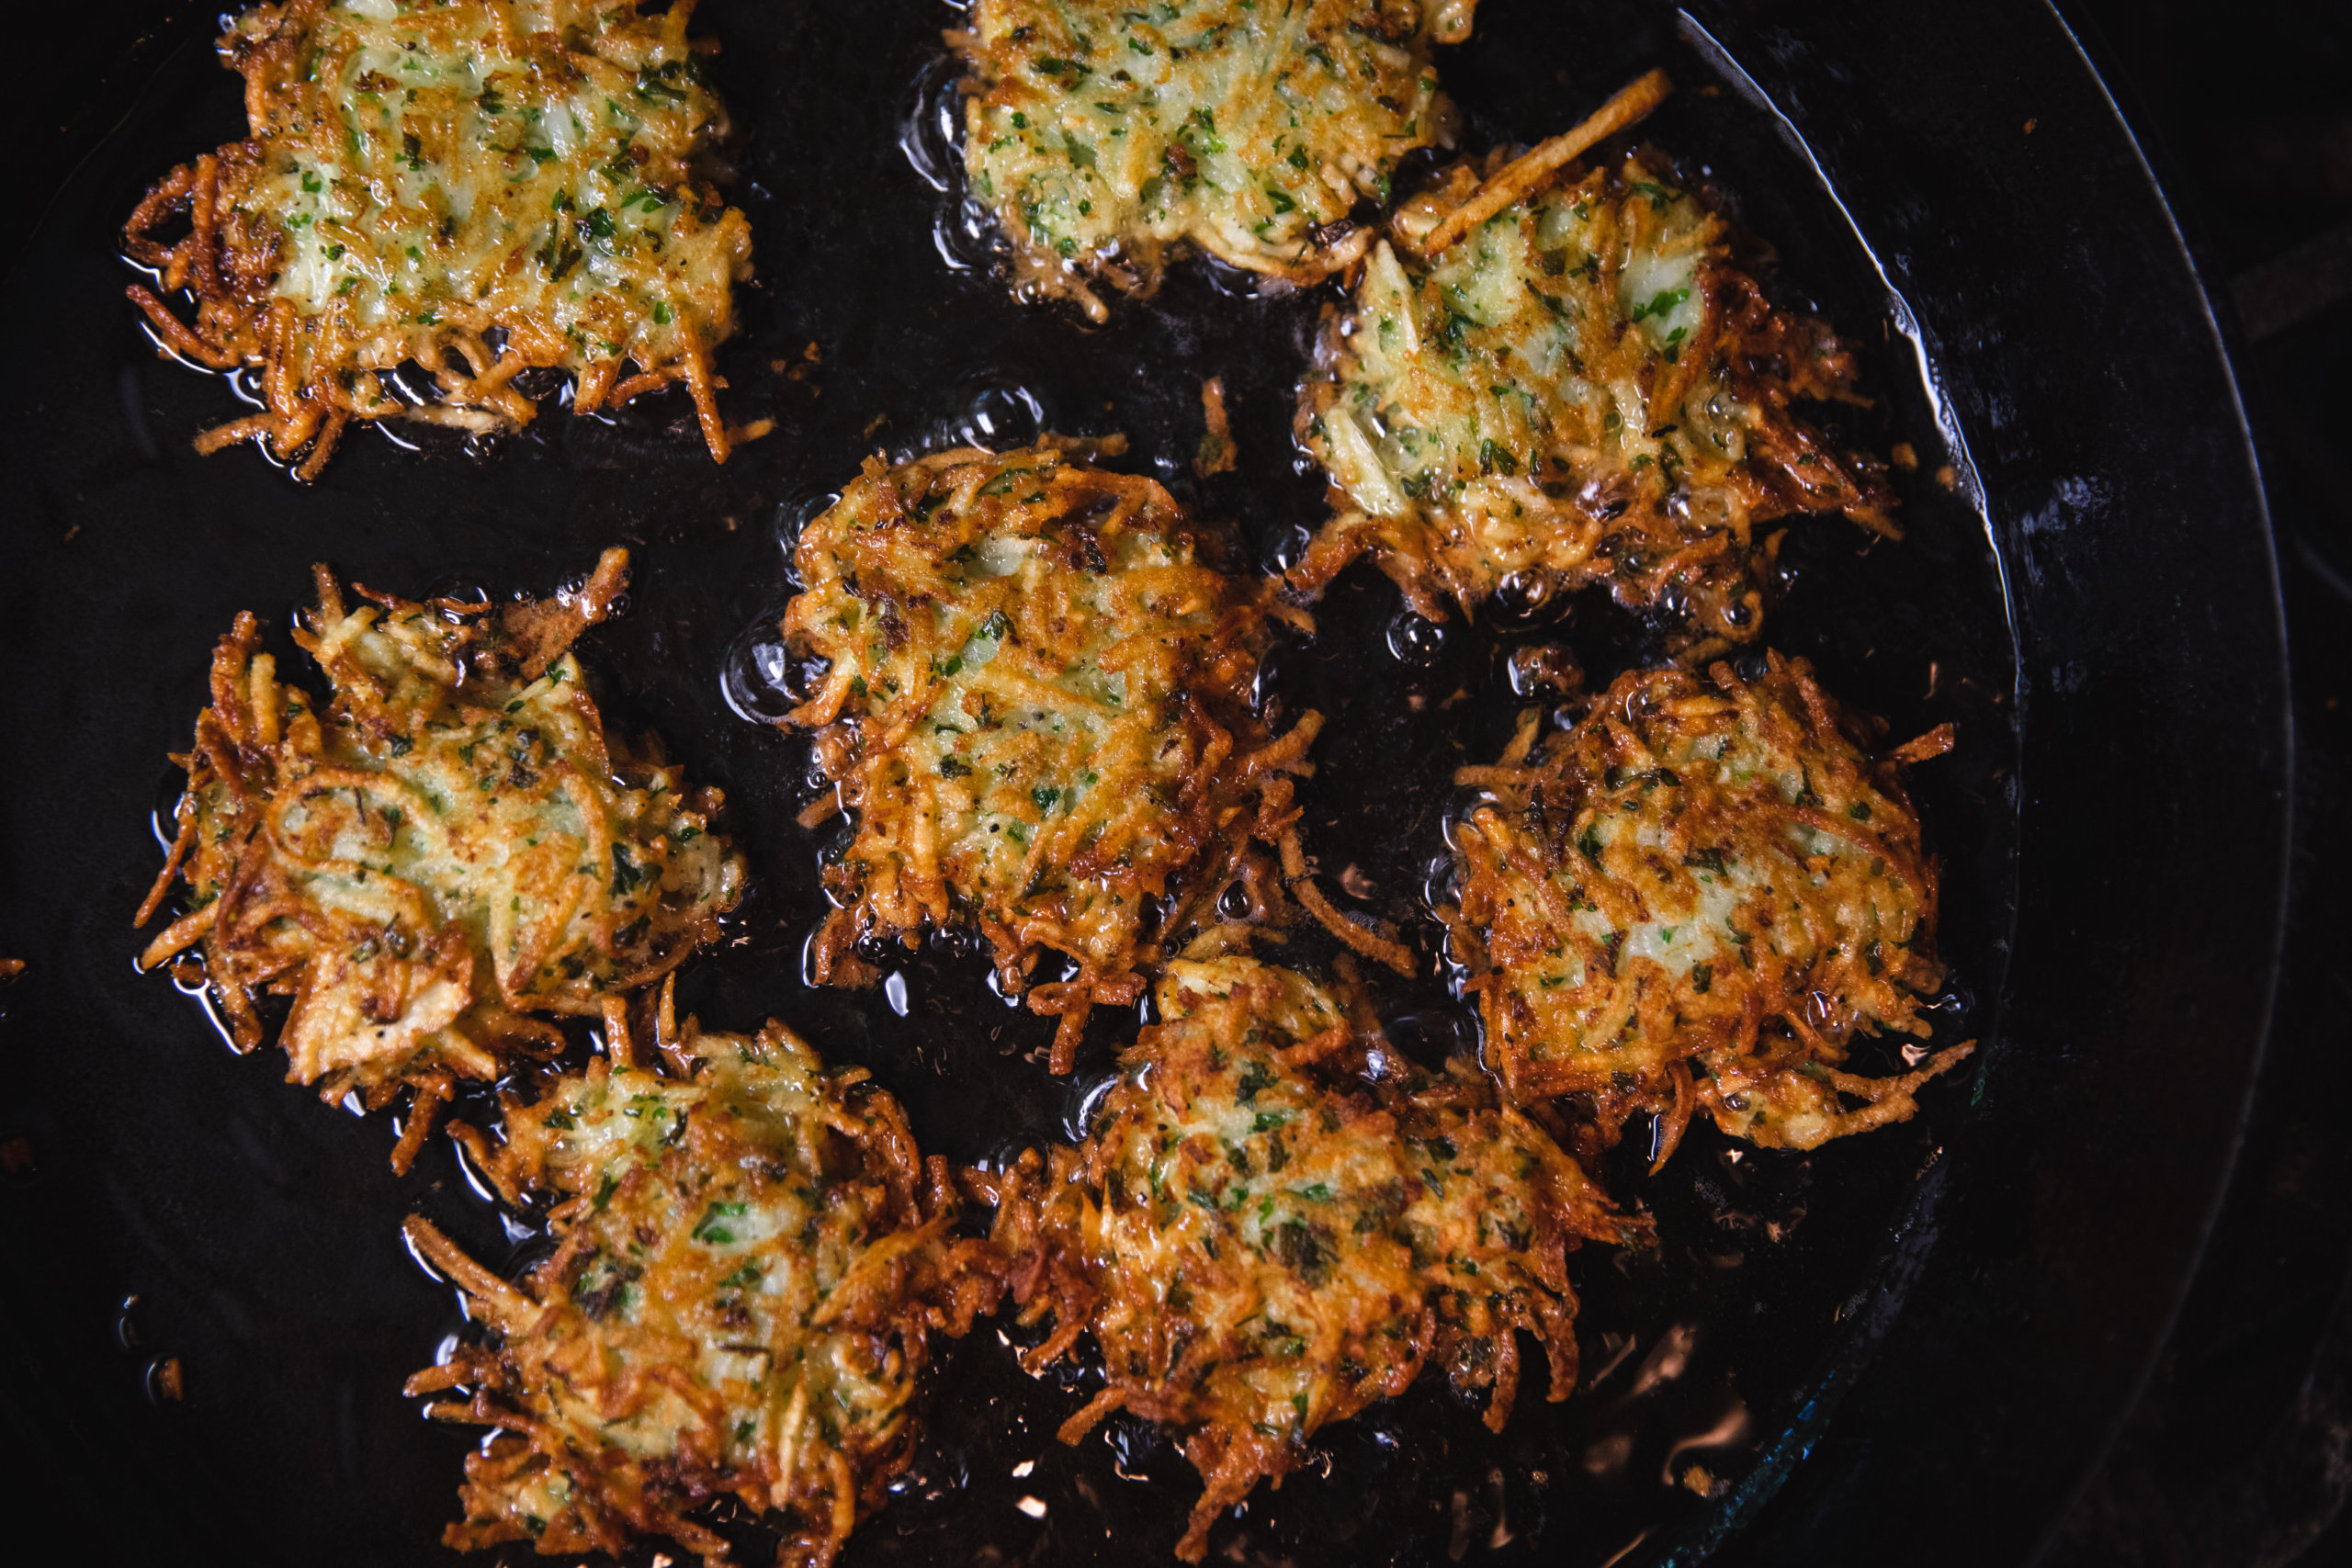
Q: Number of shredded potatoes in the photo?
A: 8